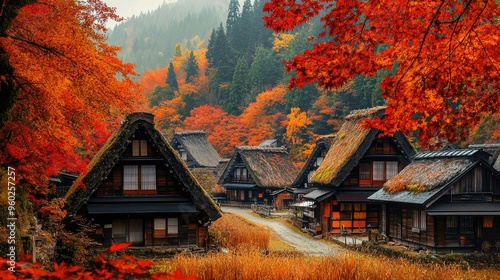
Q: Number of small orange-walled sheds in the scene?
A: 1